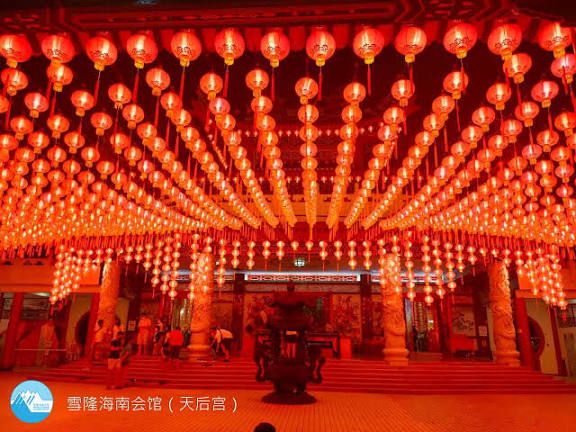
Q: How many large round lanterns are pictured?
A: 13